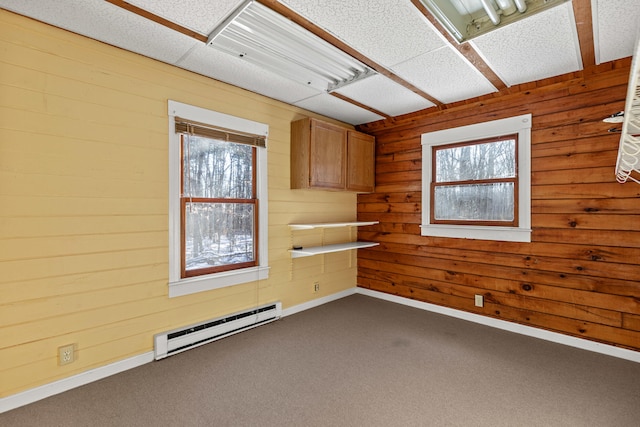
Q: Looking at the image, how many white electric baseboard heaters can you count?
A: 1